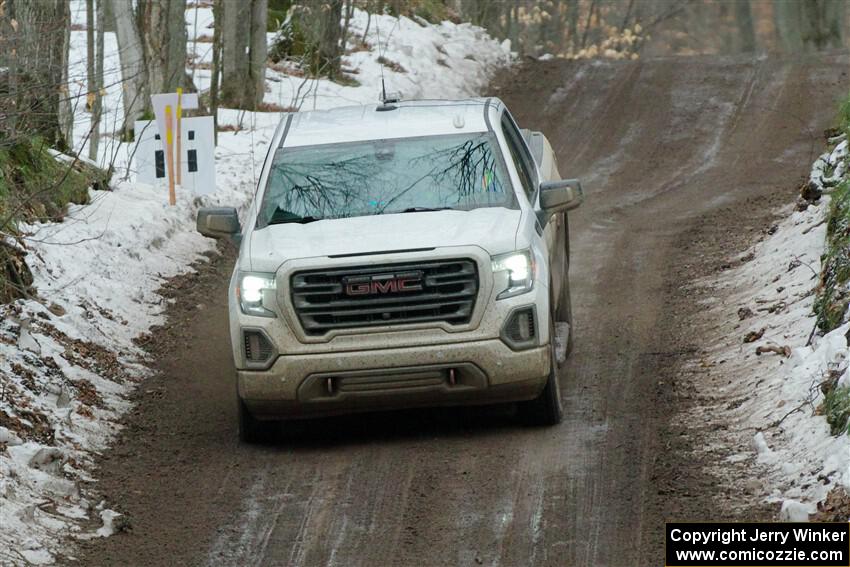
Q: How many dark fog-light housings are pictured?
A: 2